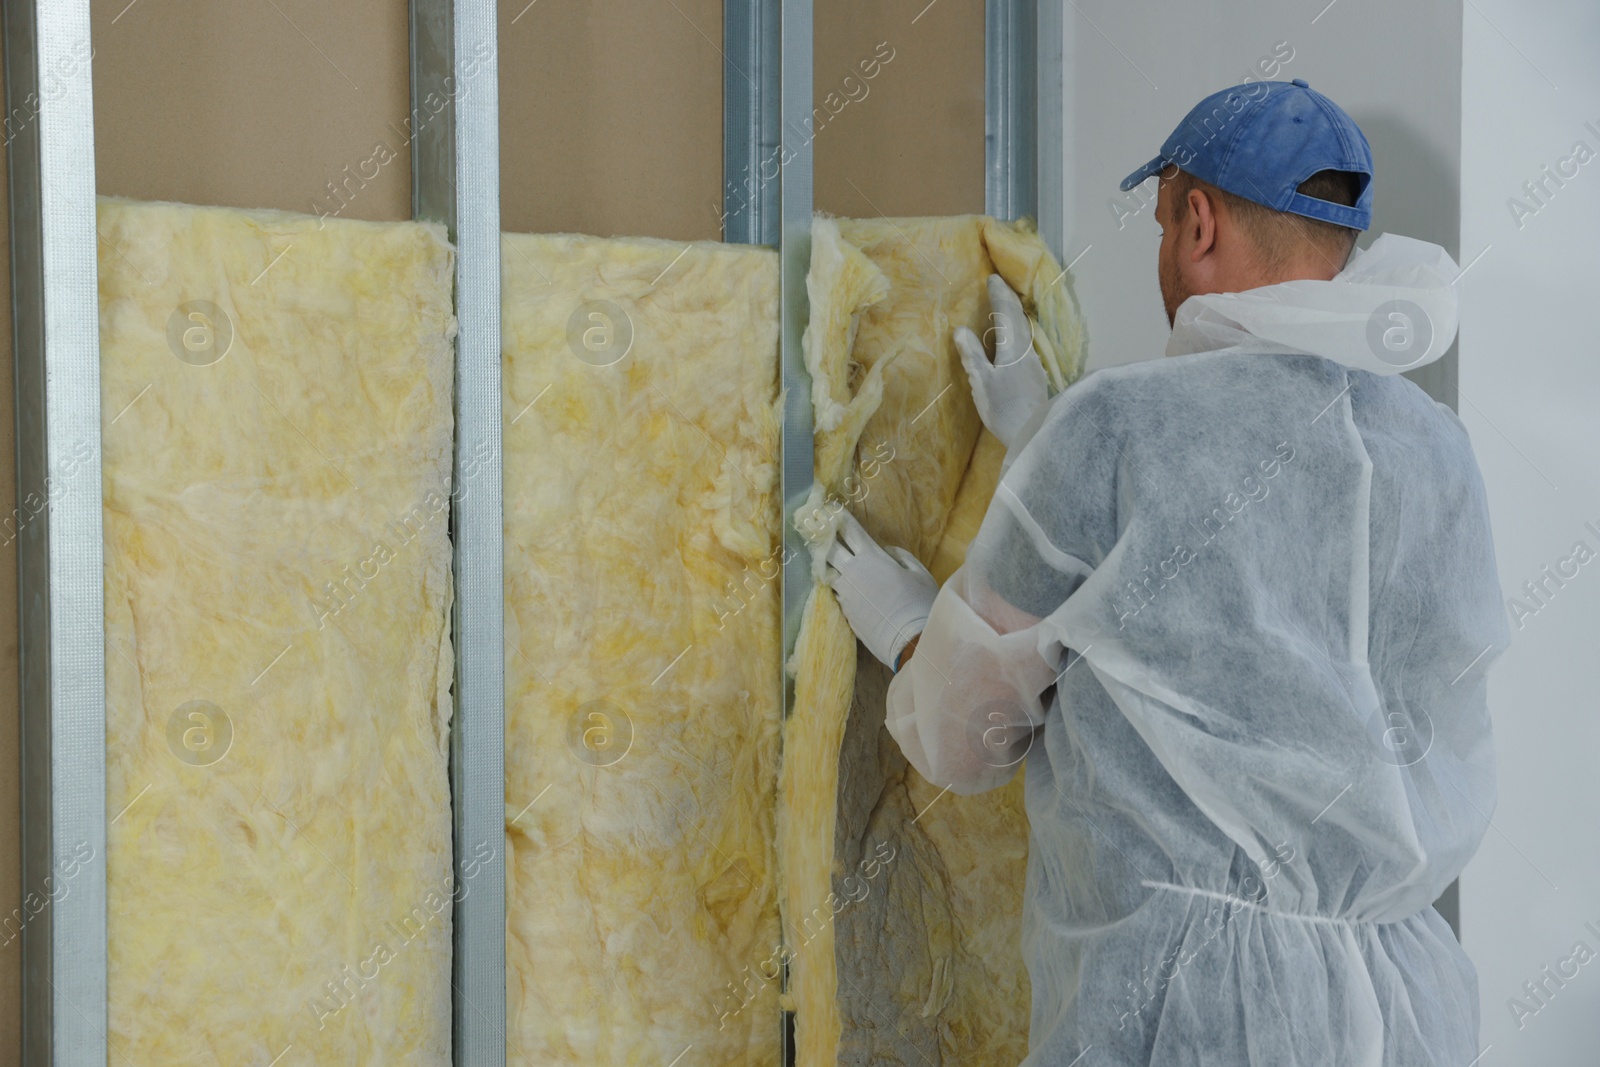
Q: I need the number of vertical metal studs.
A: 4